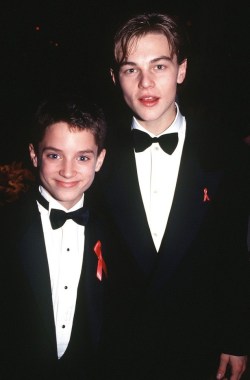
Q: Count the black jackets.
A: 2